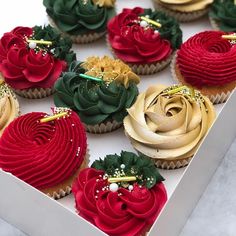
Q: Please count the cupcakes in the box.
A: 11